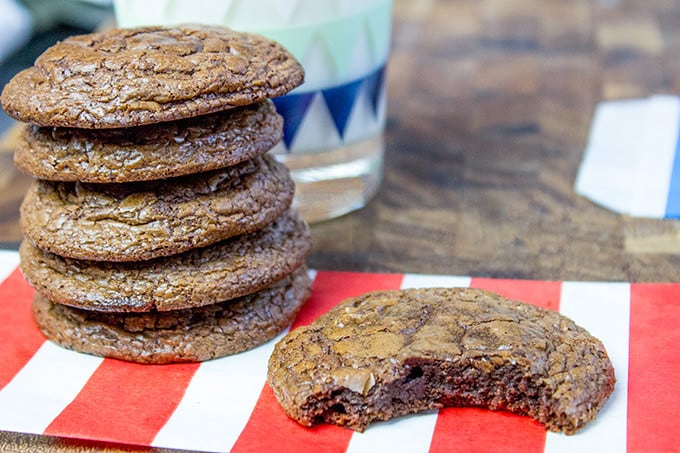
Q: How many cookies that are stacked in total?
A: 5